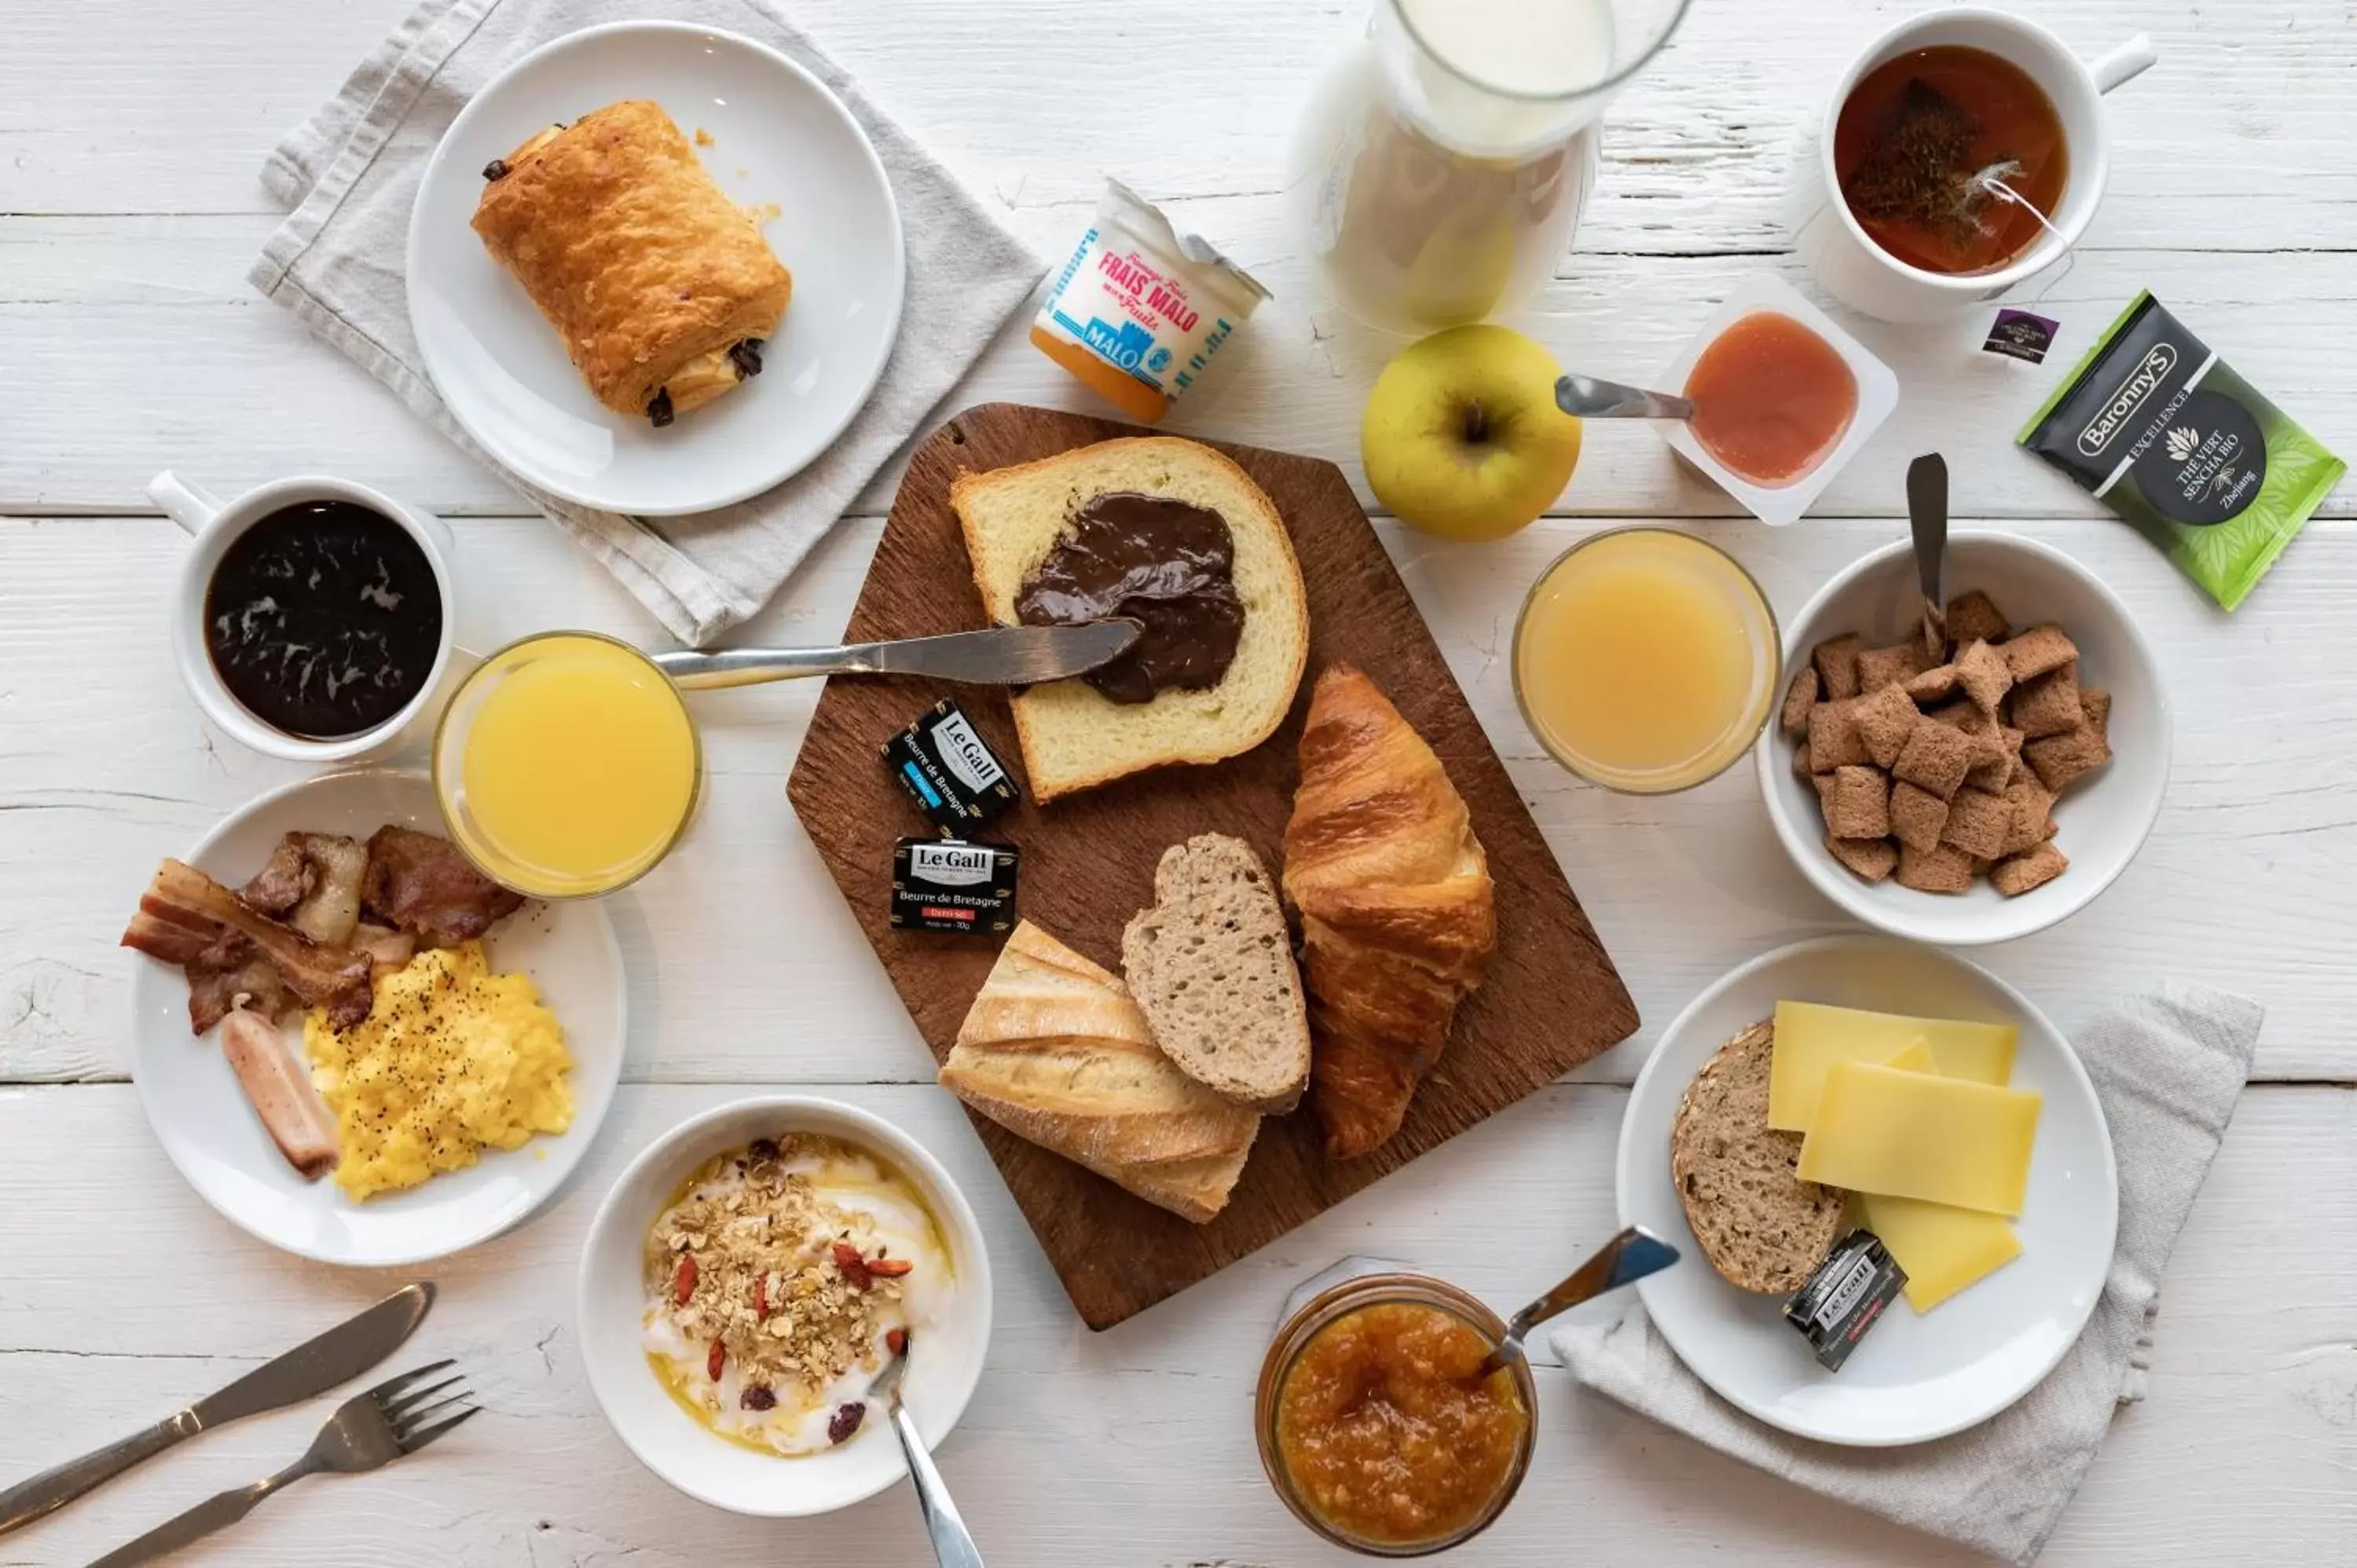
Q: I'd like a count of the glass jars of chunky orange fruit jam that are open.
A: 1